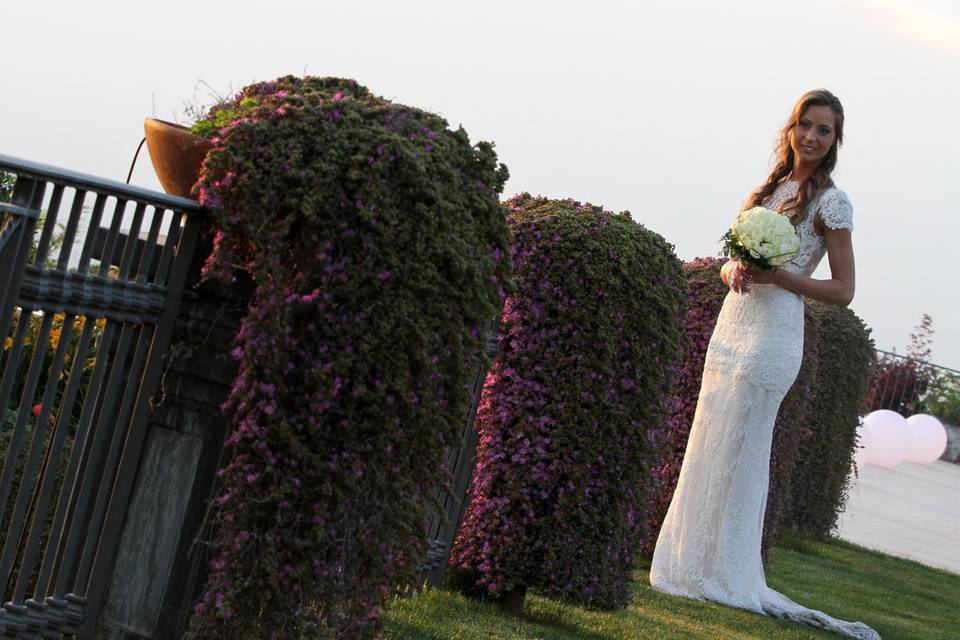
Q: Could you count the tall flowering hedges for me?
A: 4